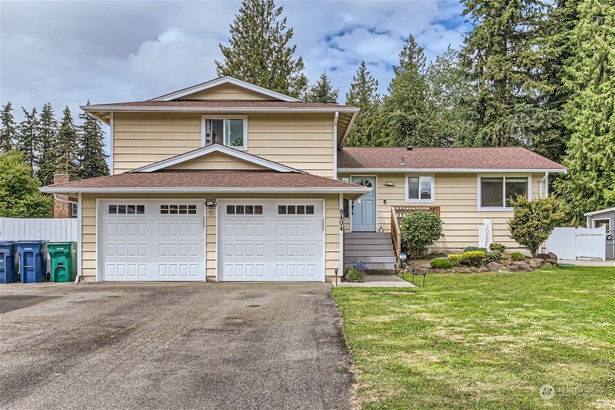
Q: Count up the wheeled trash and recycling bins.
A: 3